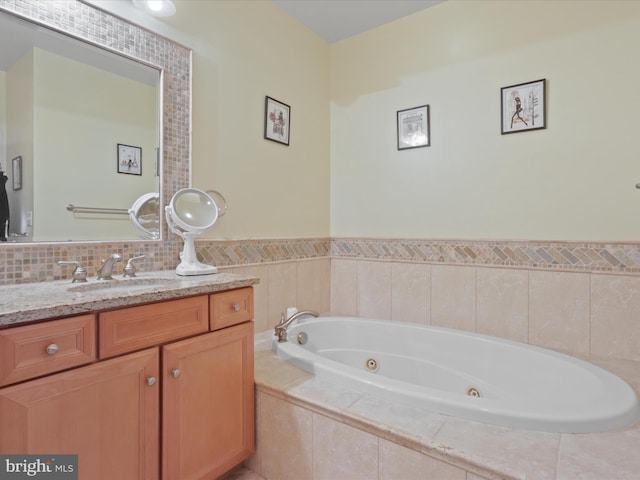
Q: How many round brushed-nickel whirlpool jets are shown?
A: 2